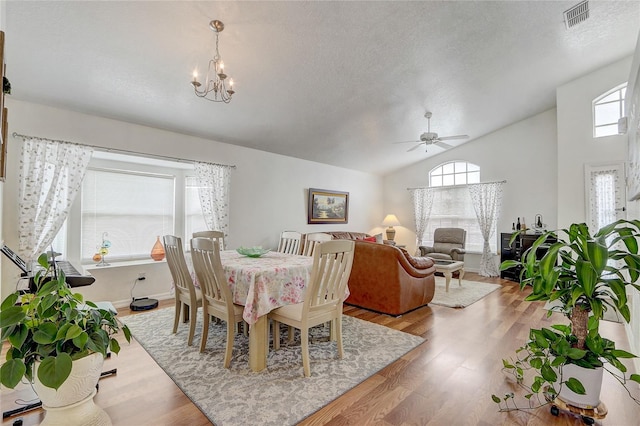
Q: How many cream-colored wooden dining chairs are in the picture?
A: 6